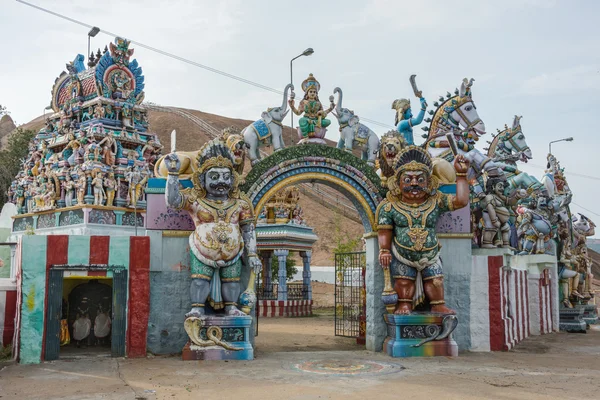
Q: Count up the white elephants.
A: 2